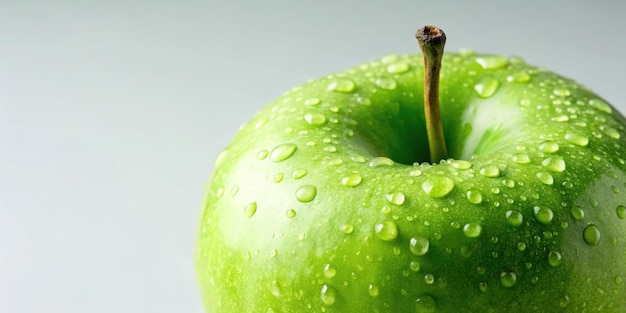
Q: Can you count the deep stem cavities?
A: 1